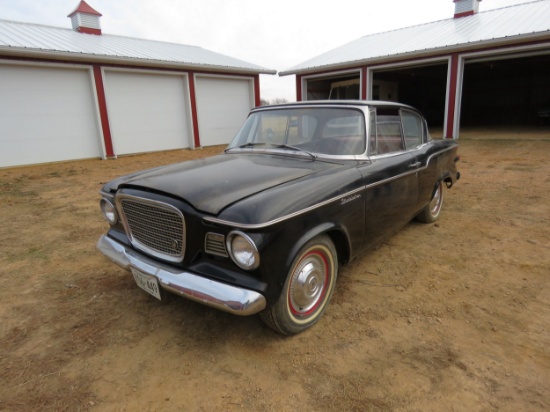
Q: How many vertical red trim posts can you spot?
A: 6